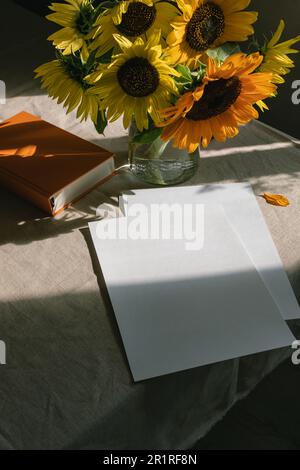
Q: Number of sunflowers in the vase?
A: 7